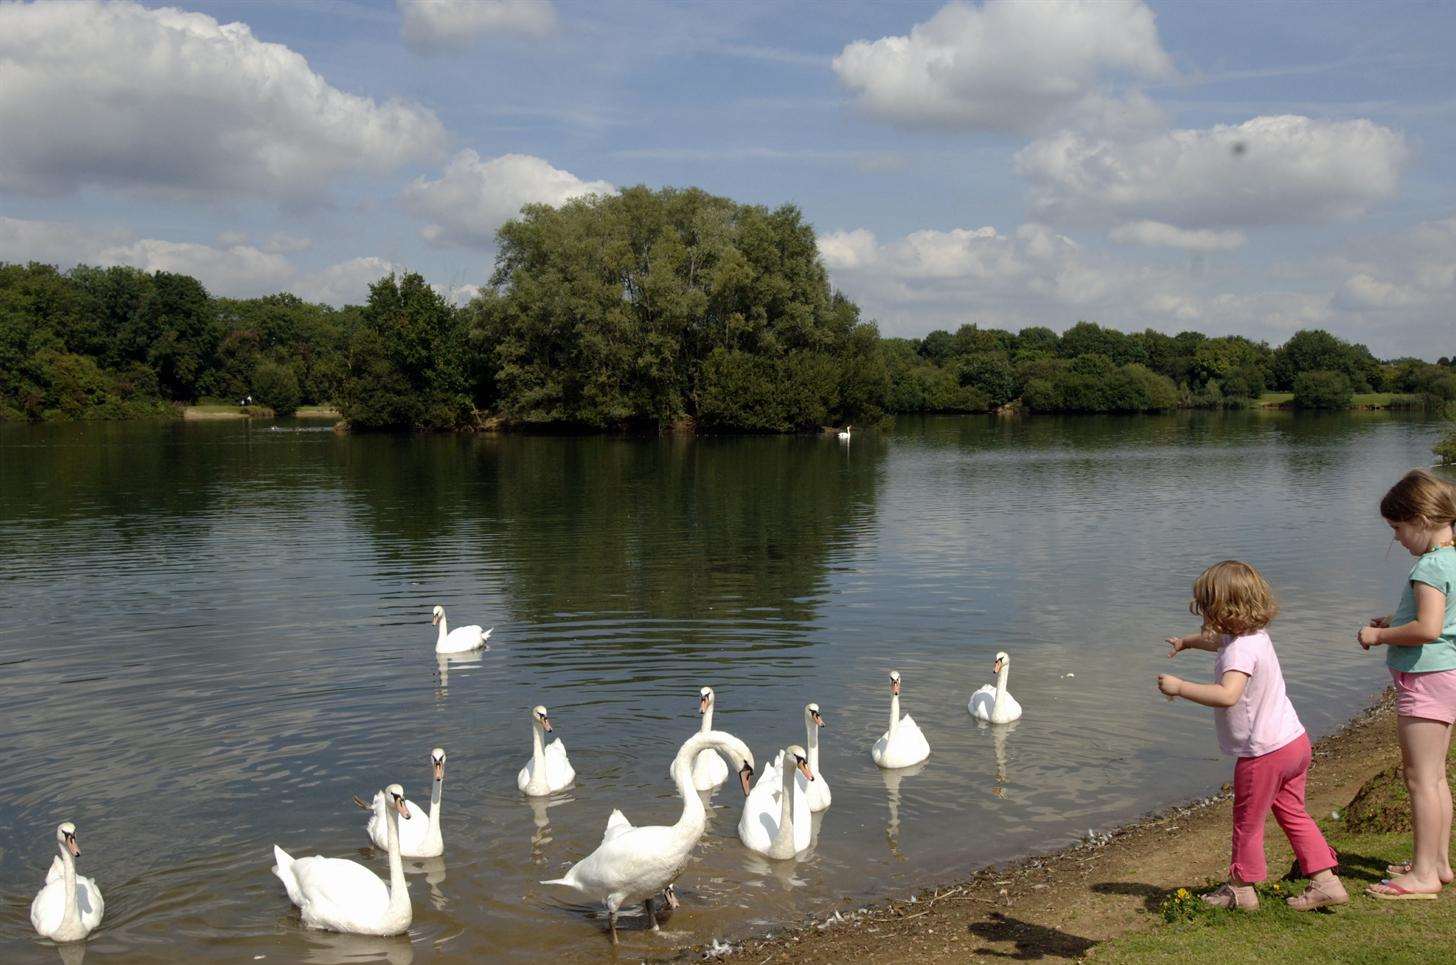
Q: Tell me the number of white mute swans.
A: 12